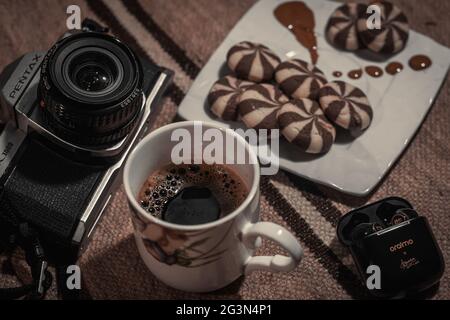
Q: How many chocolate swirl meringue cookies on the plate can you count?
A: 8